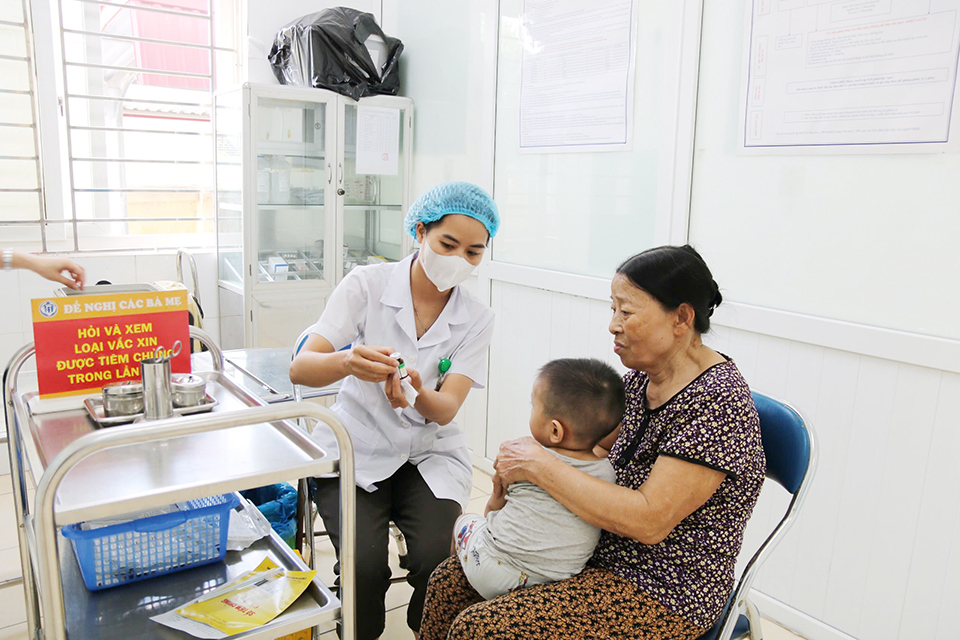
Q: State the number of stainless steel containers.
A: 3